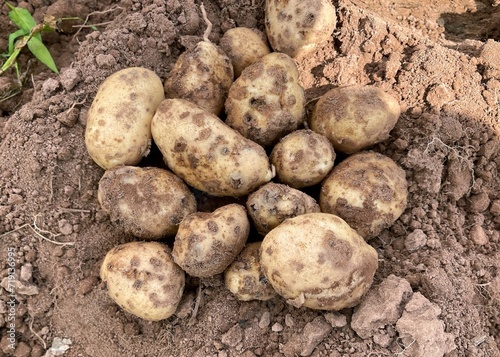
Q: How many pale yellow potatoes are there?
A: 15